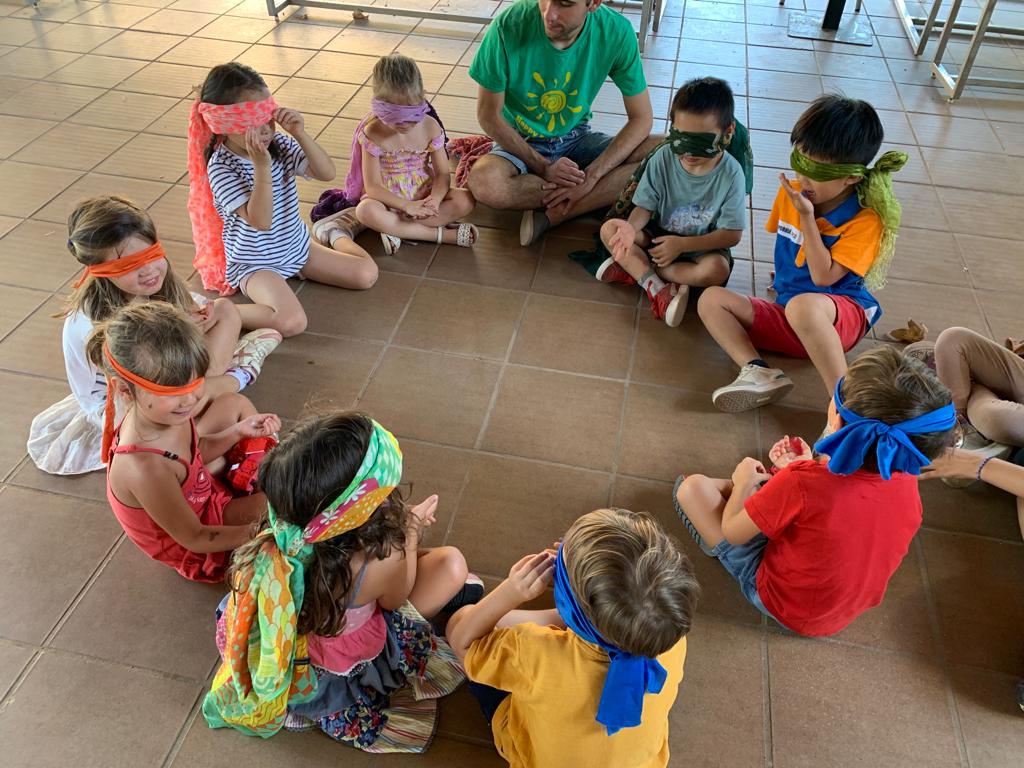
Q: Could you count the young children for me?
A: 9